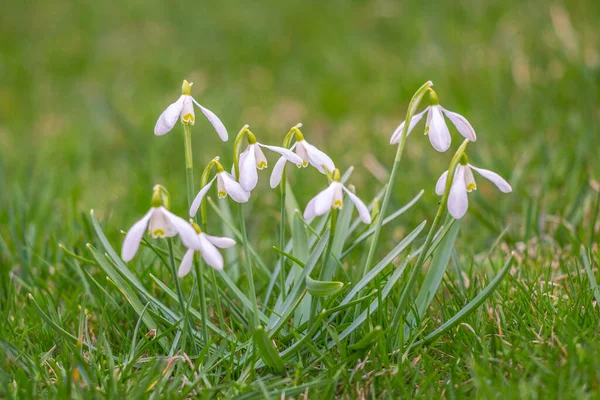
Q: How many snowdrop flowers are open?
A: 9